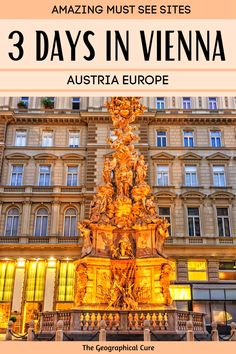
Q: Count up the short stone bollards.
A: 8